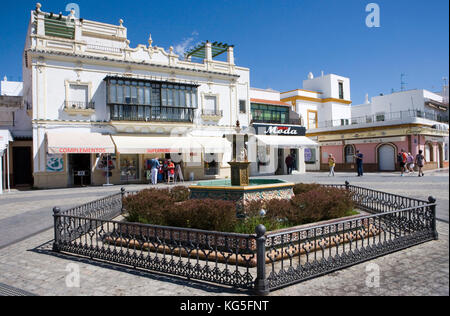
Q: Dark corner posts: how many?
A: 5